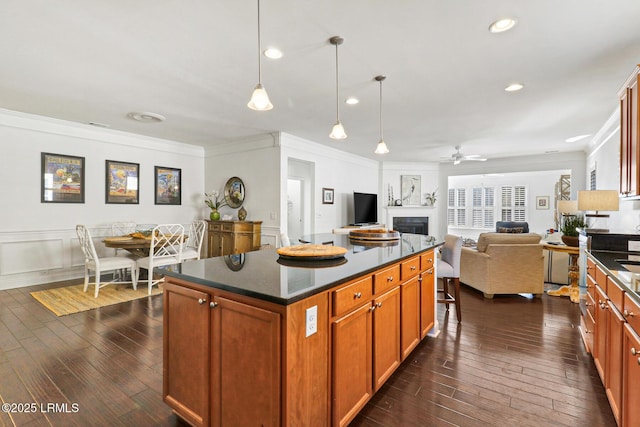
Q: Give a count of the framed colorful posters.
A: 3